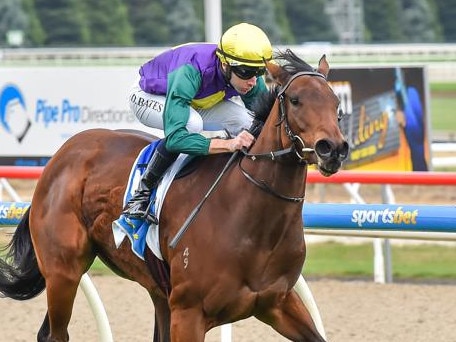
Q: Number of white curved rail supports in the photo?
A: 2